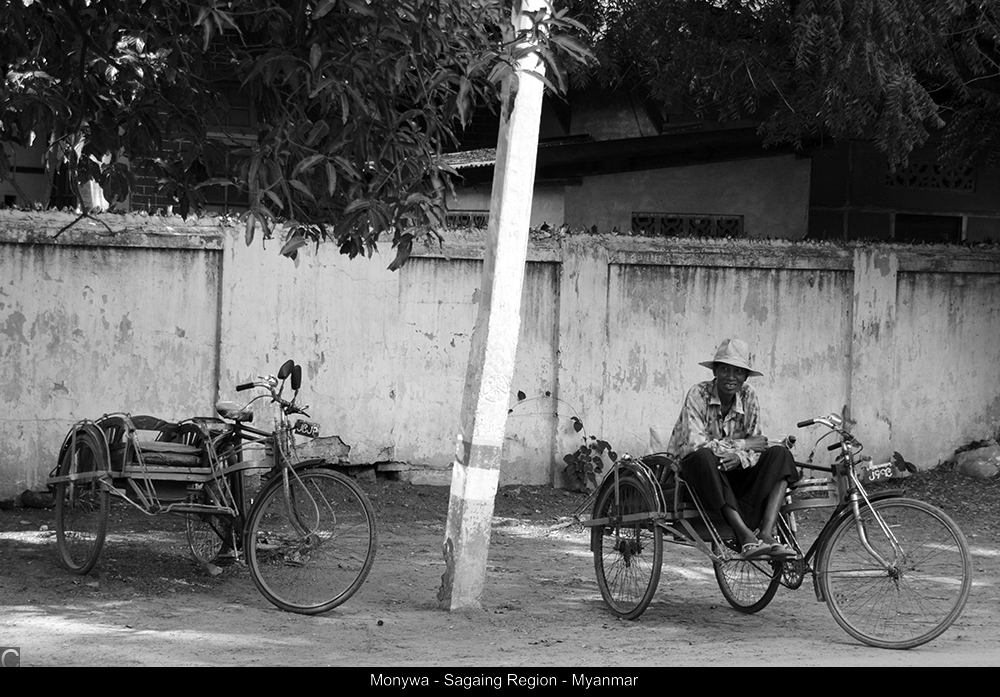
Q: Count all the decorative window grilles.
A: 3